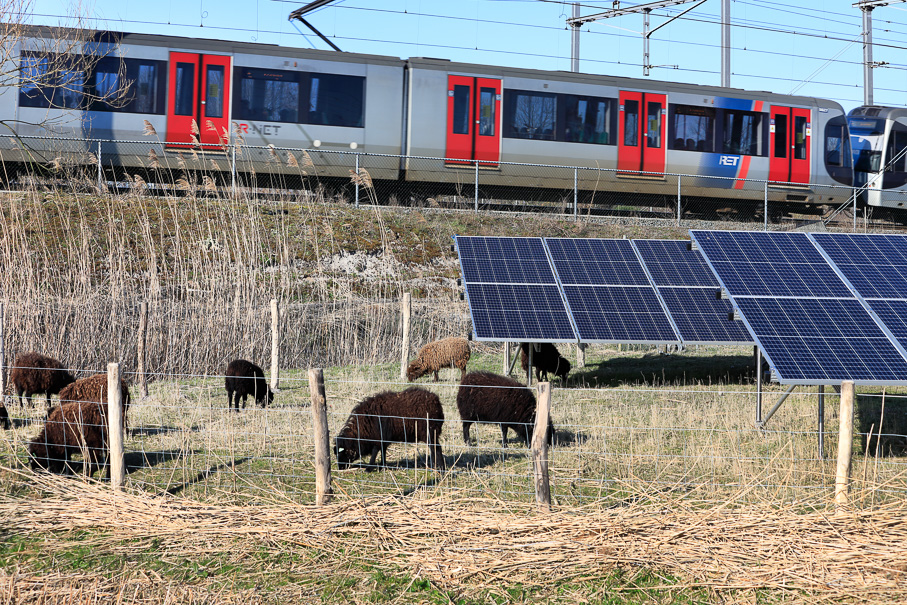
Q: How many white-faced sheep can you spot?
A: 0